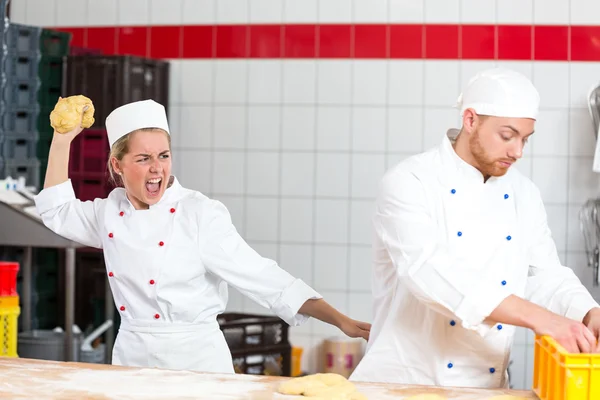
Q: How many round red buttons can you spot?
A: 8